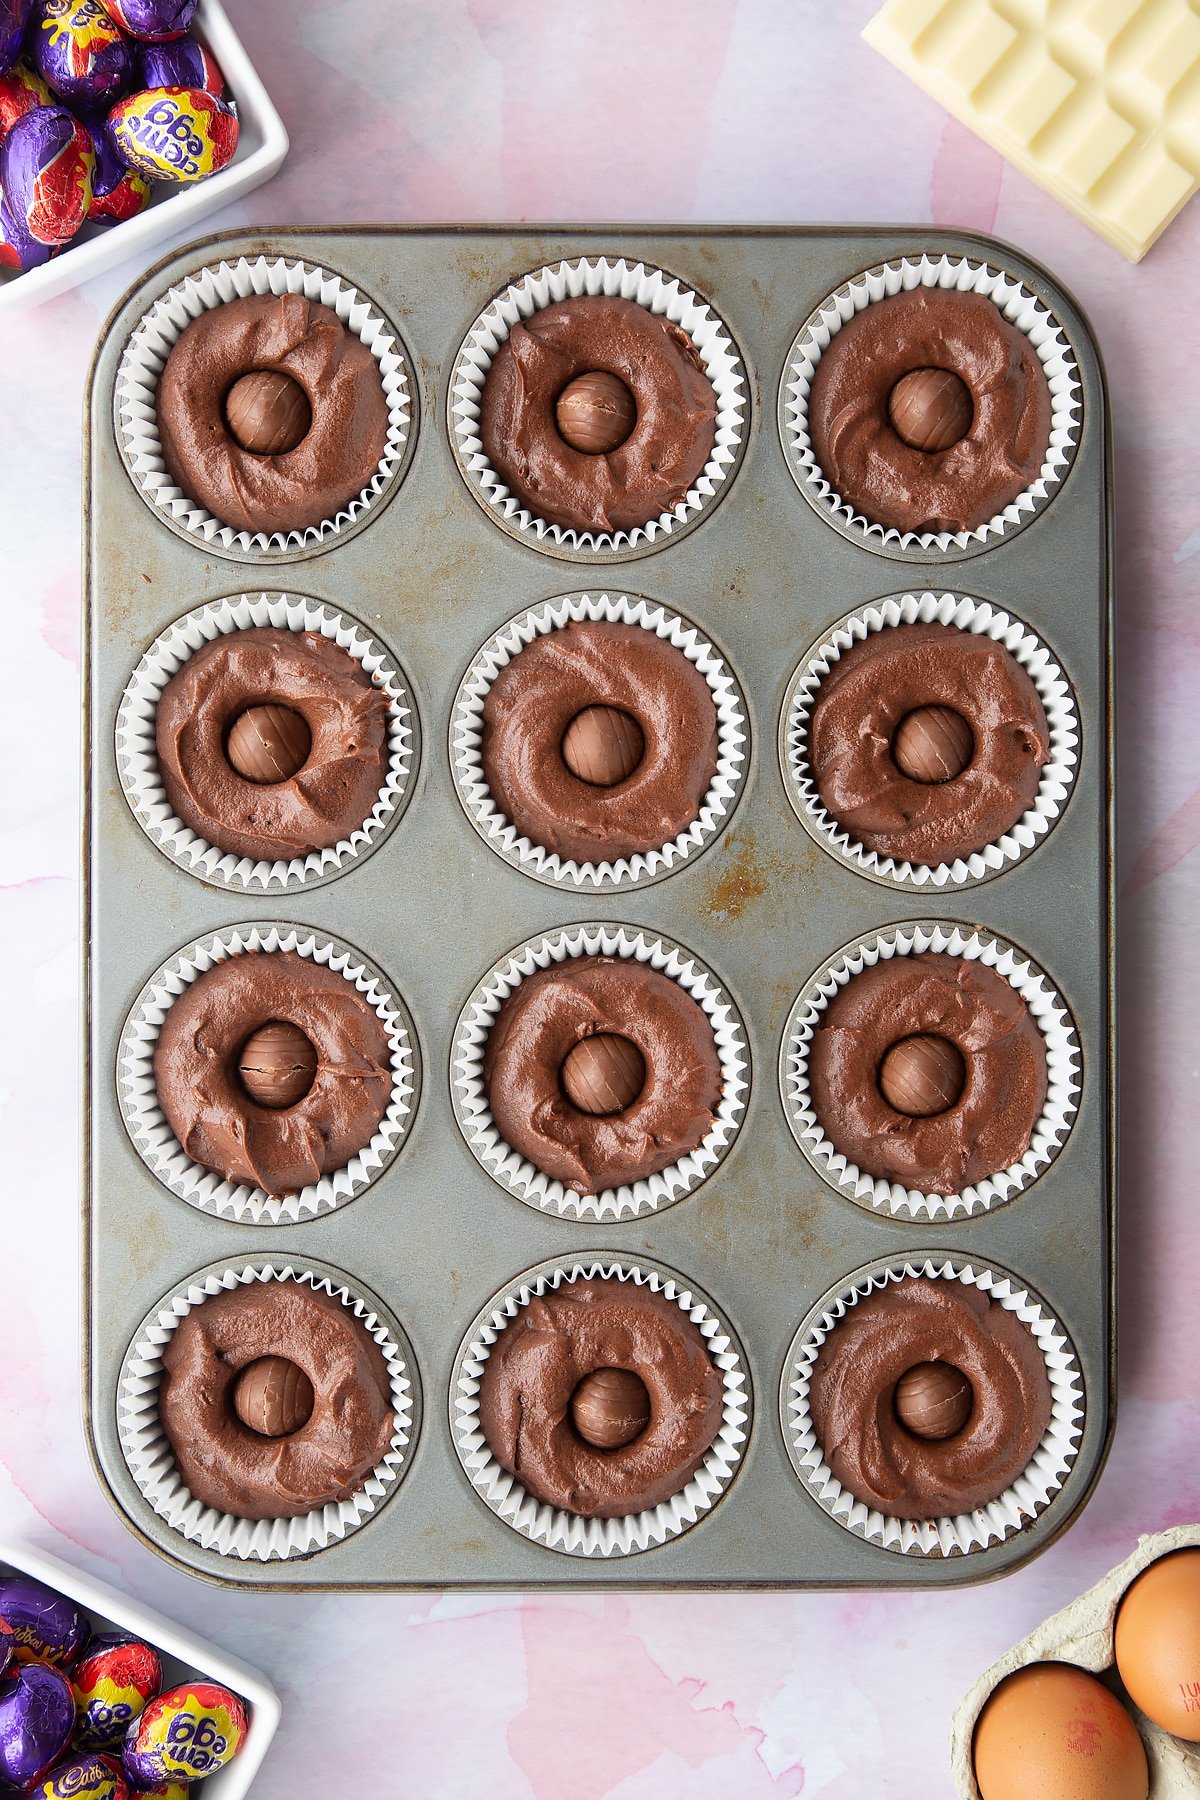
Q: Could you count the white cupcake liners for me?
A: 12